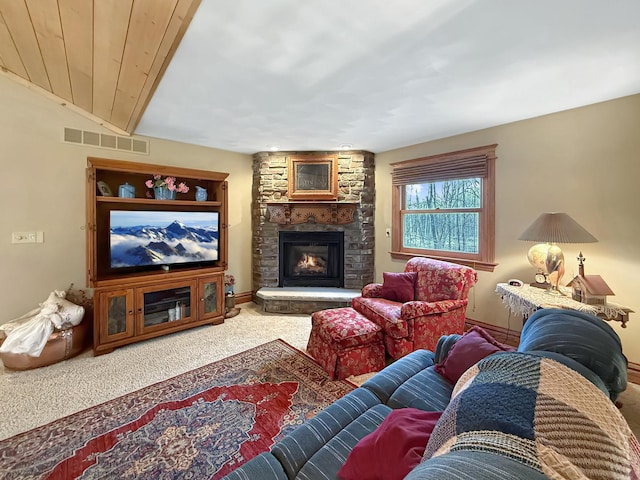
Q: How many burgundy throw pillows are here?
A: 3